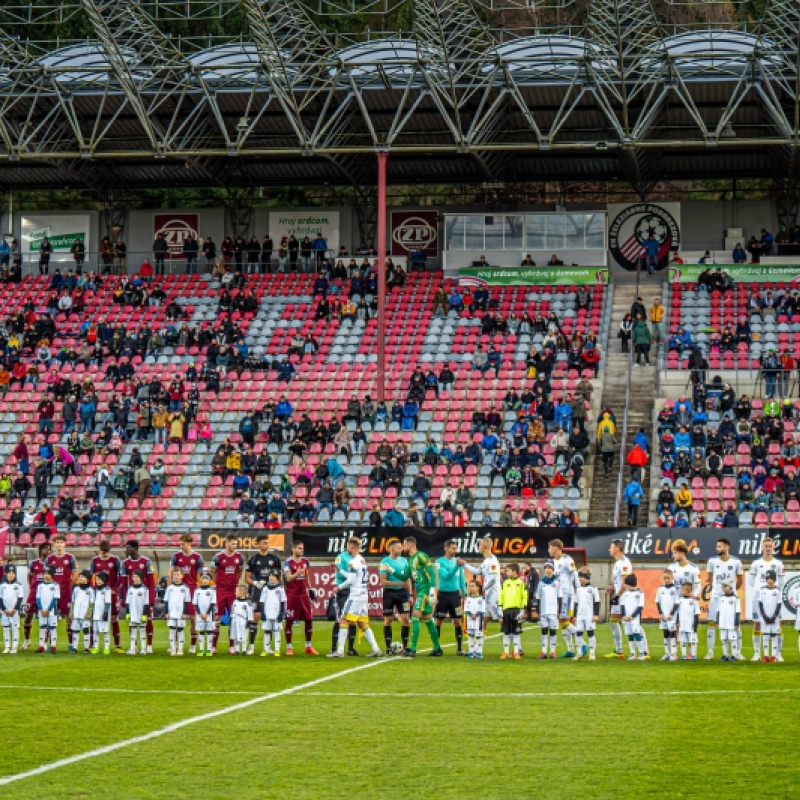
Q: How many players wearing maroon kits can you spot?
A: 7